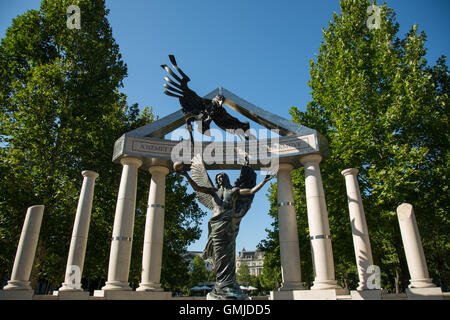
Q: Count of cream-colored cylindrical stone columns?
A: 8